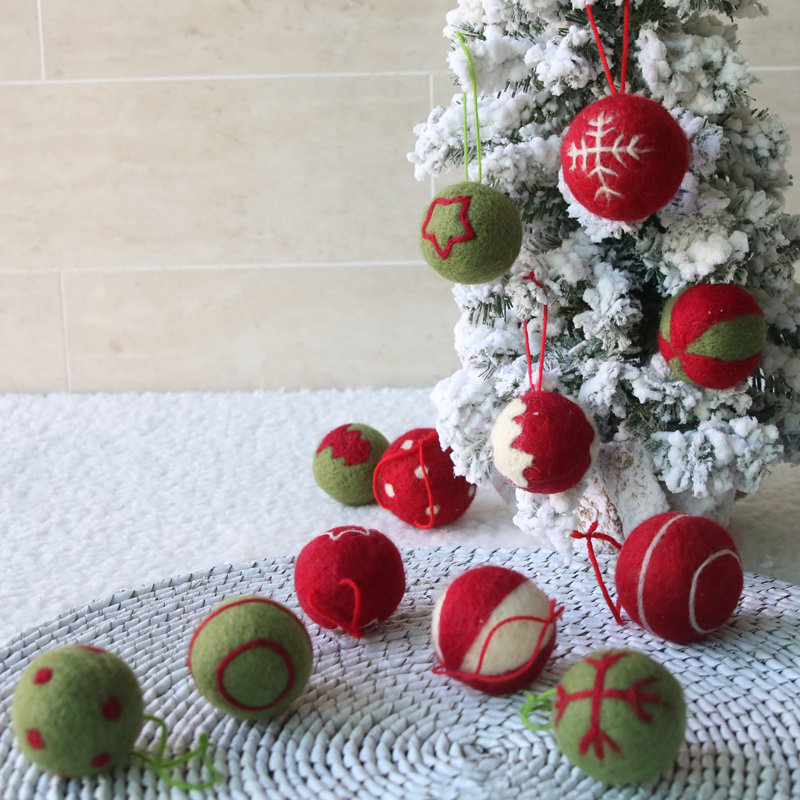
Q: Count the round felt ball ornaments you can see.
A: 12